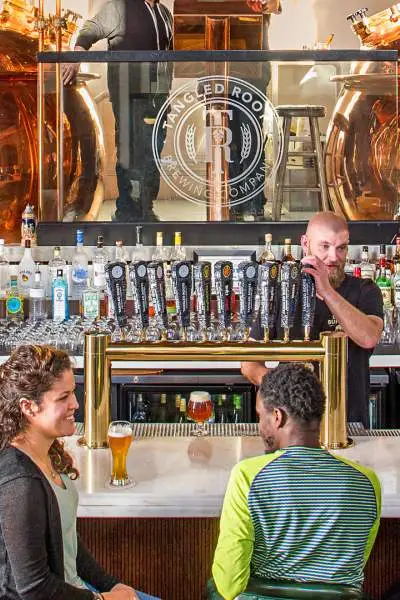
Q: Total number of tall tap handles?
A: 10